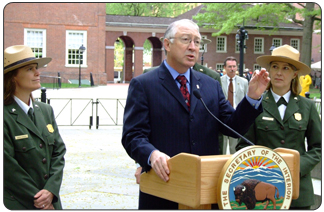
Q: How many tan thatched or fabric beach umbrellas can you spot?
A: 0